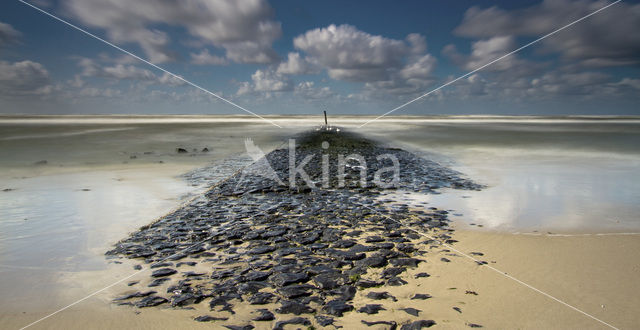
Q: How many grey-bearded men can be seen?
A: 0